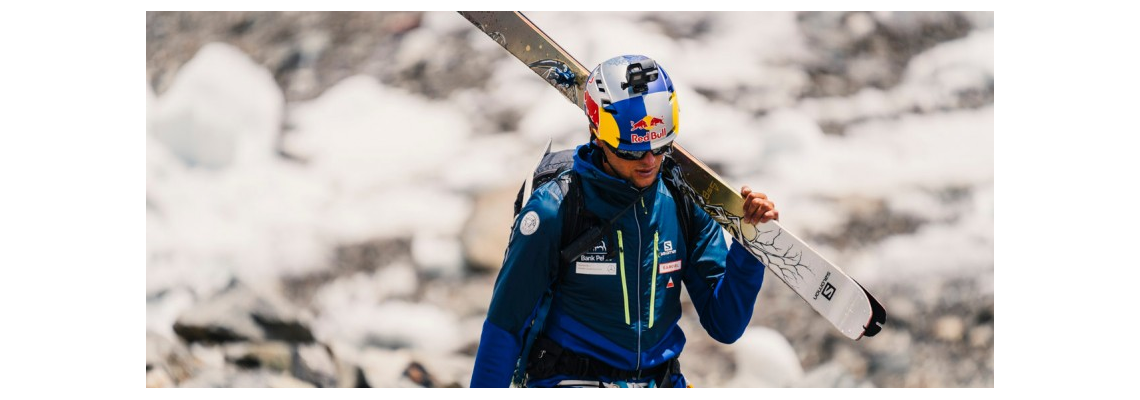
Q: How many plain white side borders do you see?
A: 2